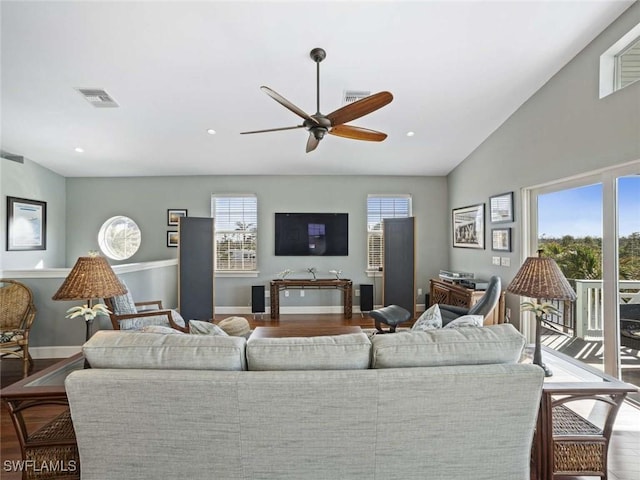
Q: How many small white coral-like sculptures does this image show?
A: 3